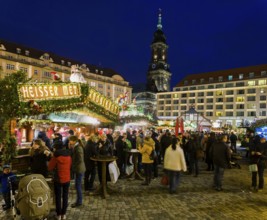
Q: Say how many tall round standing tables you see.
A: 2